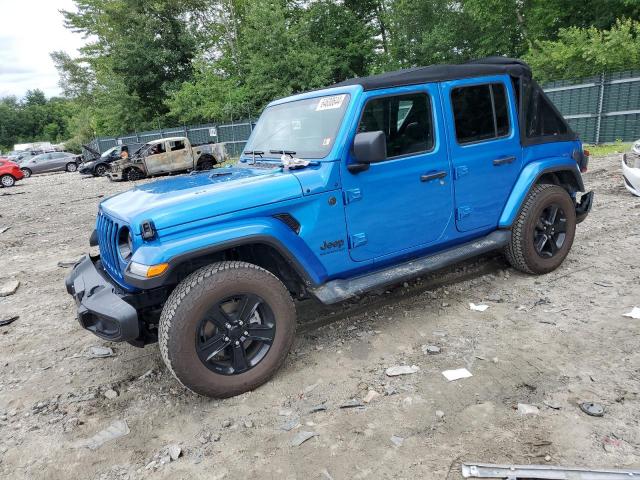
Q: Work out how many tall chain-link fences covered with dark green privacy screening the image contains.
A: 1